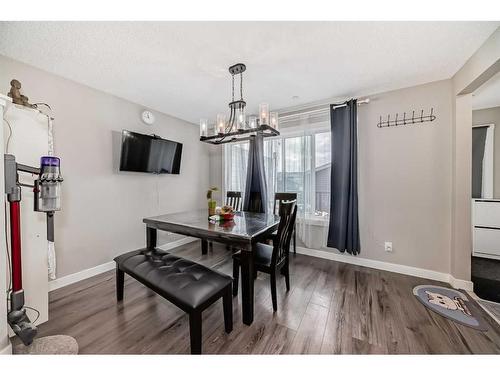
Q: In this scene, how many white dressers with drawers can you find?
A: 1